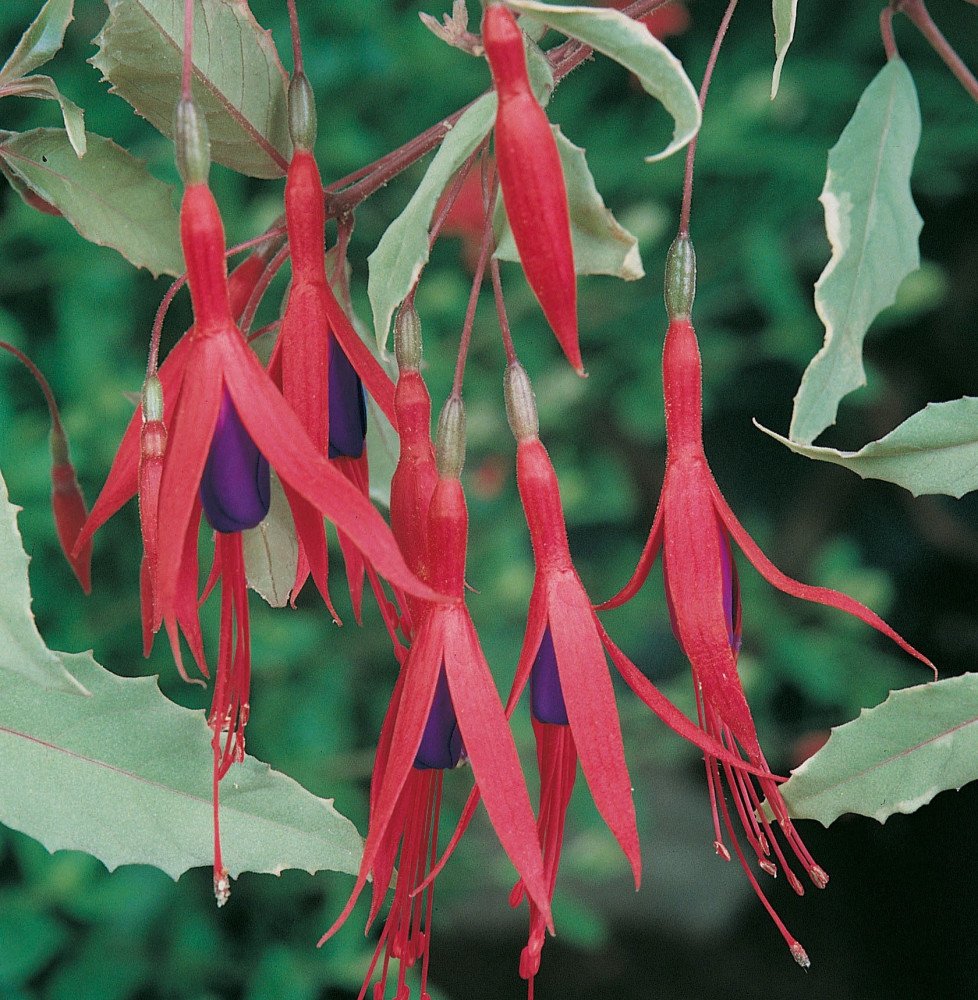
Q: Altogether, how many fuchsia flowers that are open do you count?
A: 5